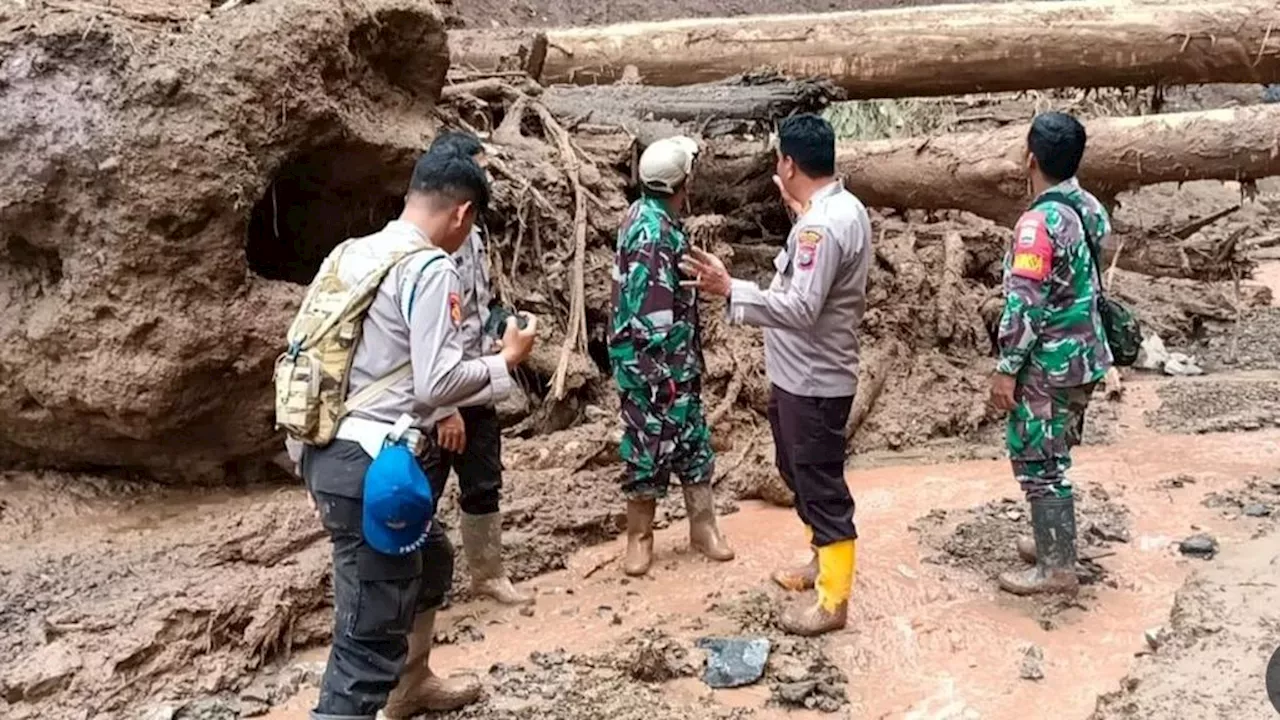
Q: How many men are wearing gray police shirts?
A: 3